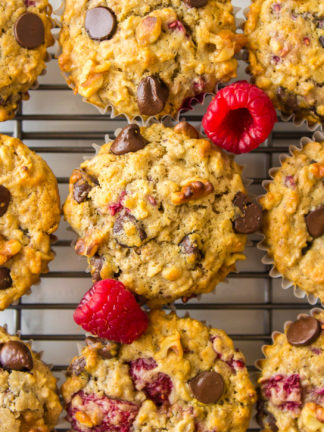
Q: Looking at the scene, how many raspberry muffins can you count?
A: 9